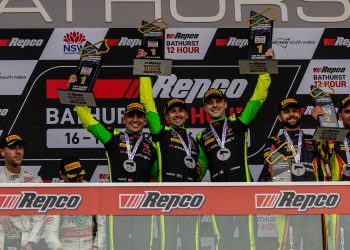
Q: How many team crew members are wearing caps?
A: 7